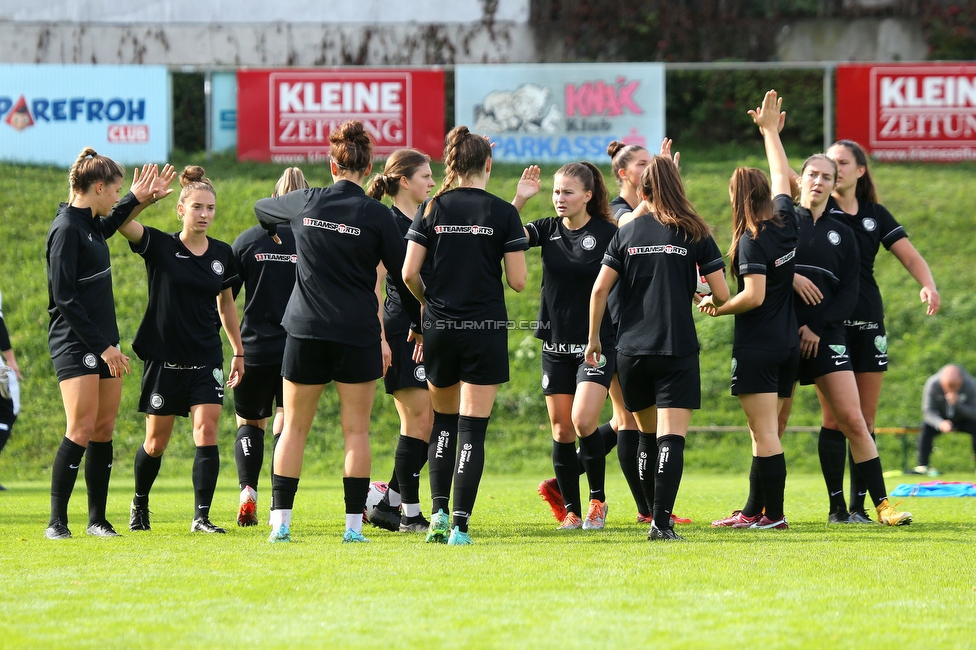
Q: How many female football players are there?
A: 12